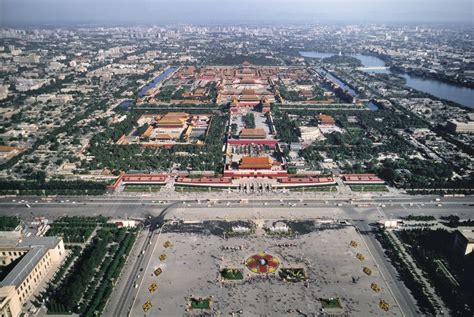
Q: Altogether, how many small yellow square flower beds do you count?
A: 10